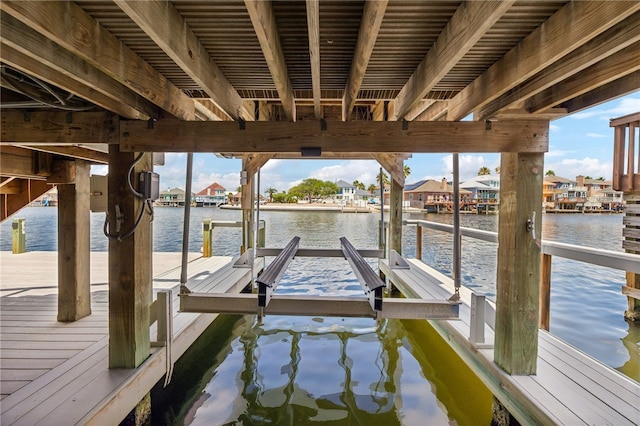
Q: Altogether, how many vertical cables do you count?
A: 4